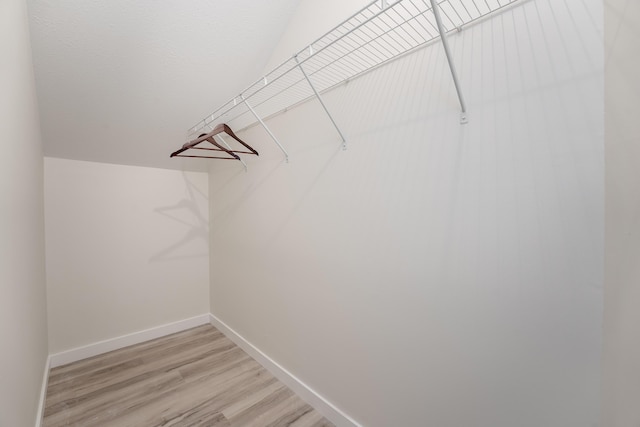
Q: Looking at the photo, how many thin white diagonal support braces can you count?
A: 4